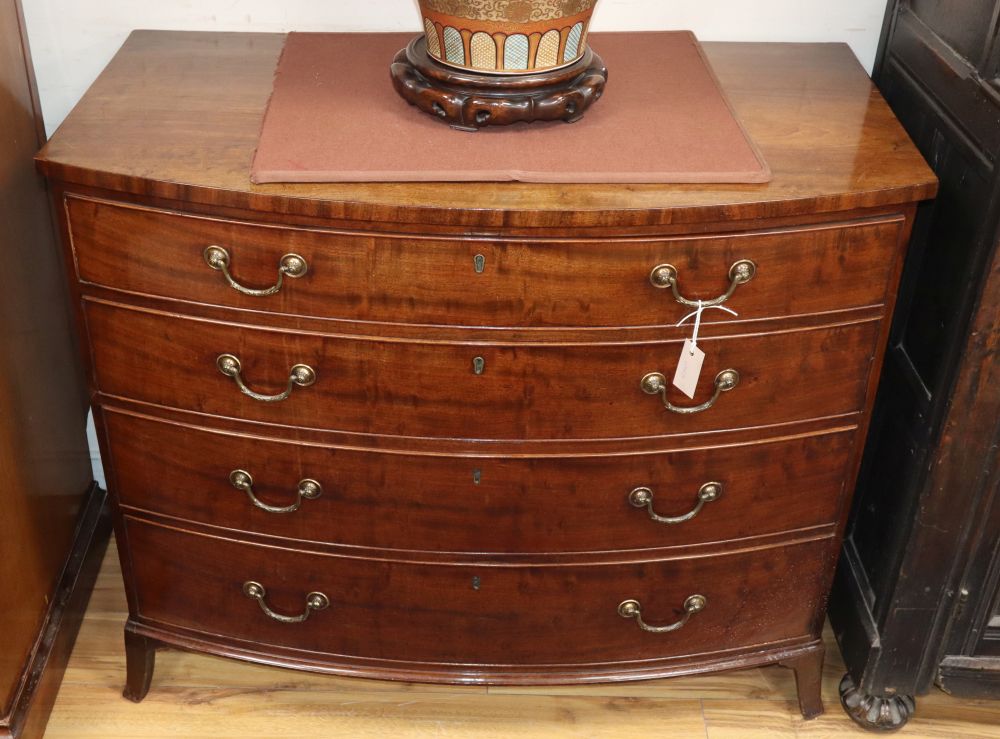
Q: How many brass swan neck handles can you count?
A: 8